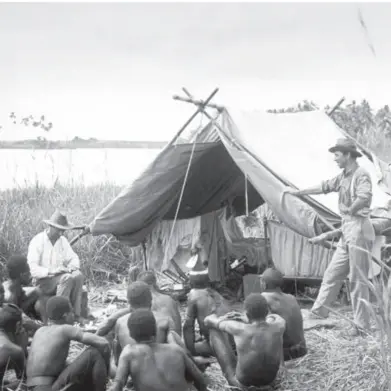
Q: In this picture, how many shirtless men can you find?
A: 9